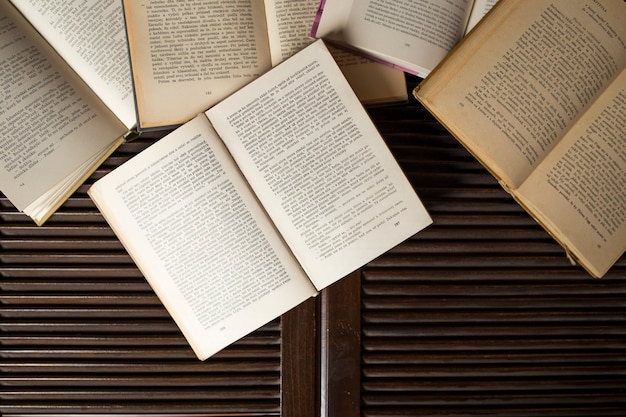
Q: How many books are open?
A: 5